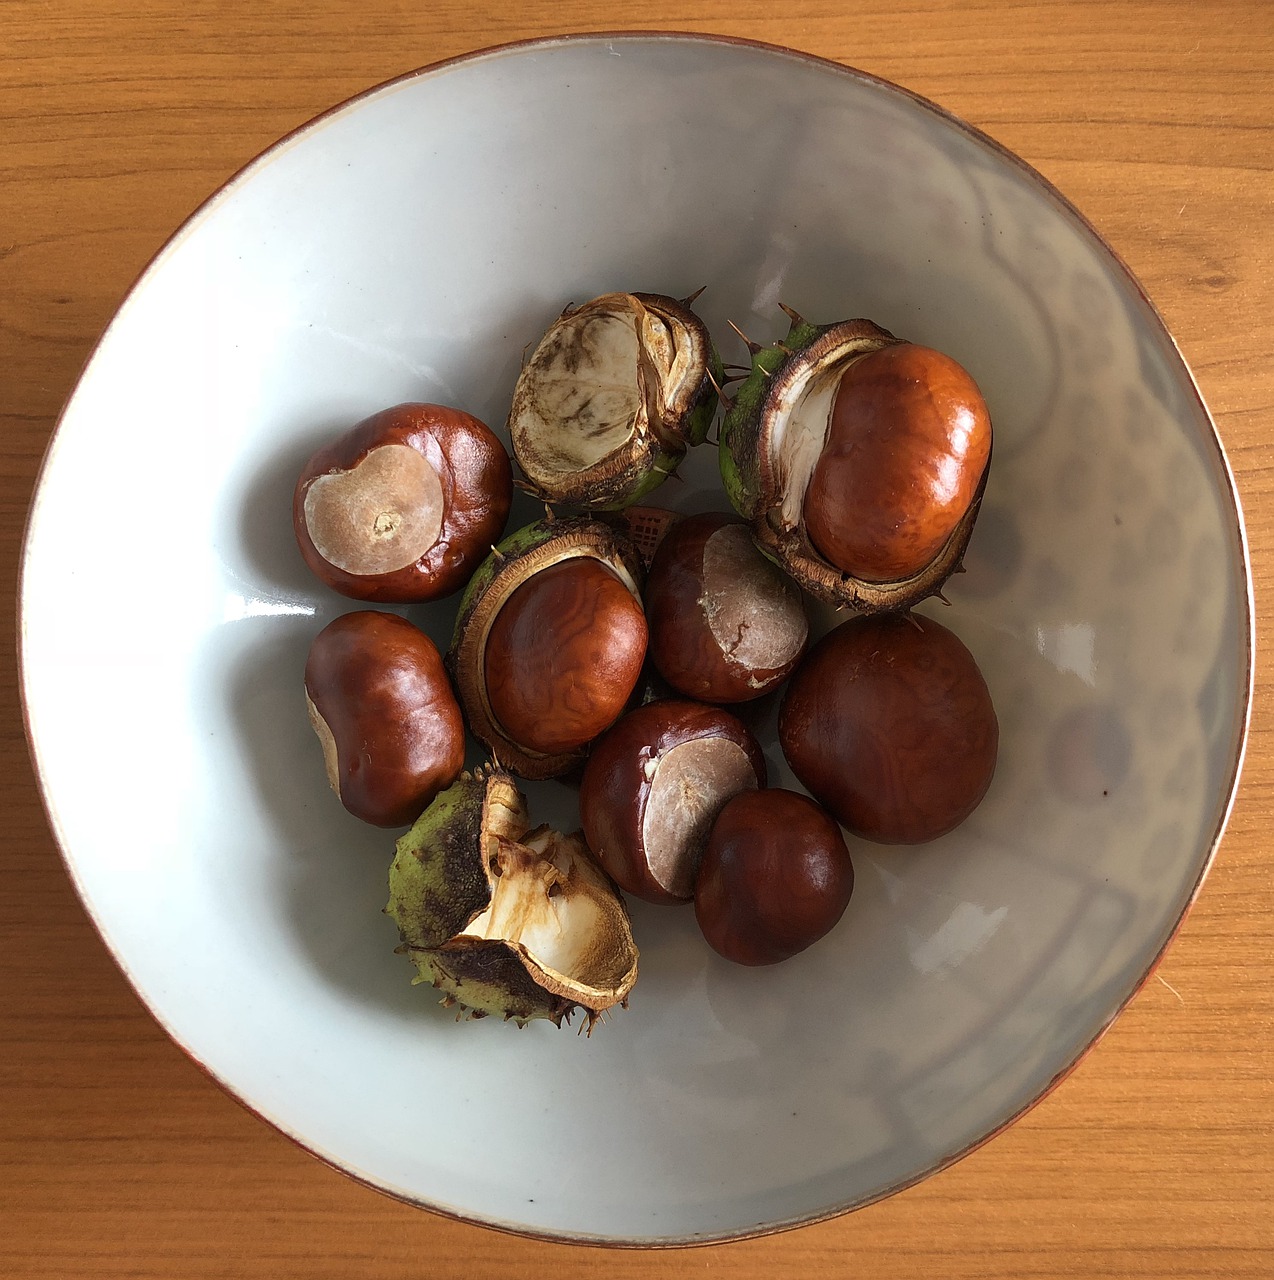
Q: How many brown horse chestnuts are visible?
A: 8